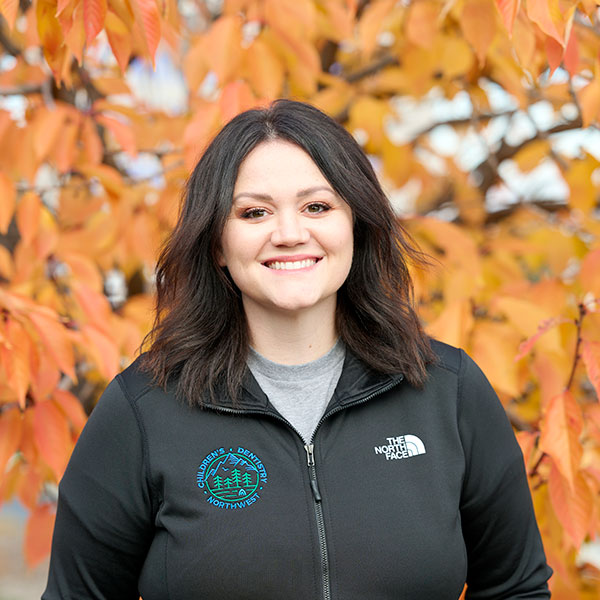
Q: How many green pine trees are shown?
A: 4